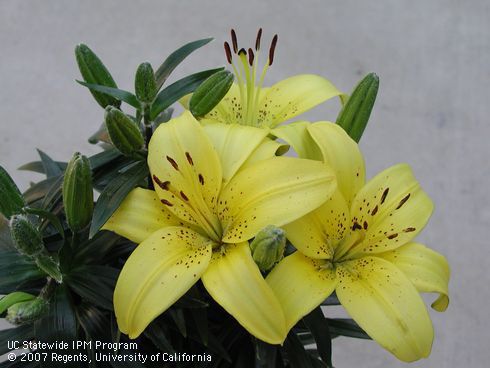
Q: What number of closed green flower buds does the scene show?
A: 10